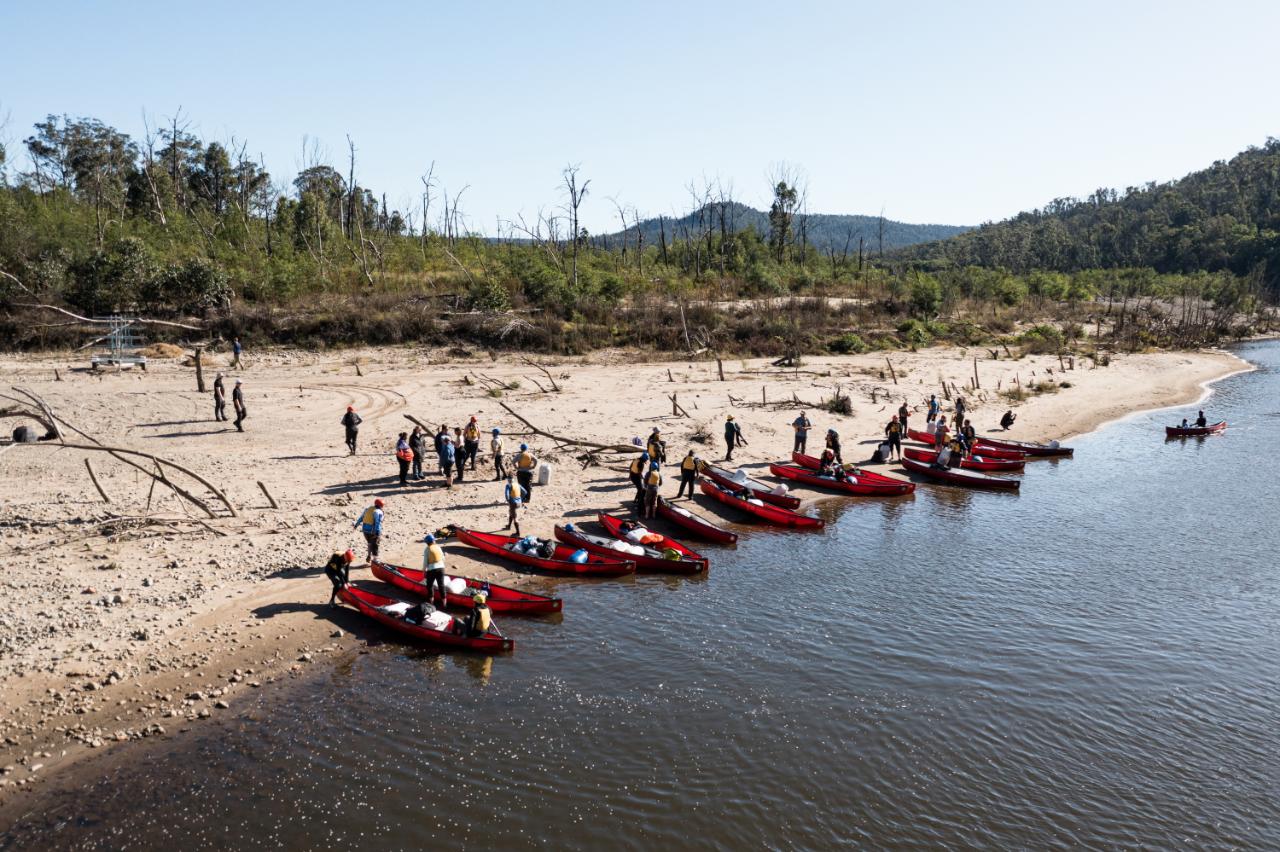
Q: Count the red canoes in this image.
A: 15